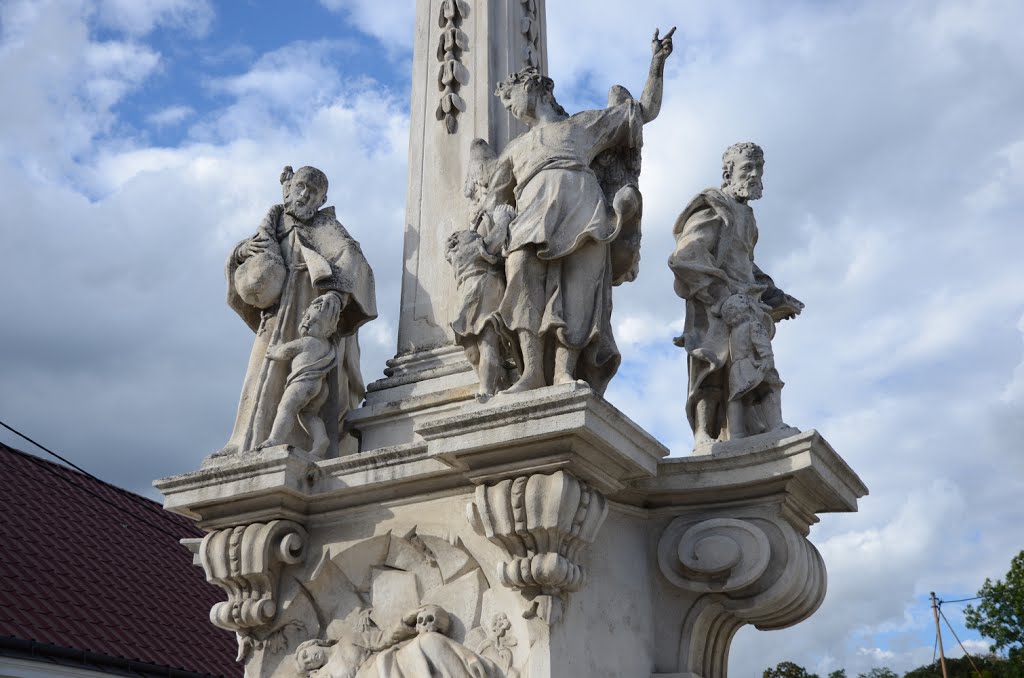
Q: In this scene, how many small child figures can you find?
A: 3